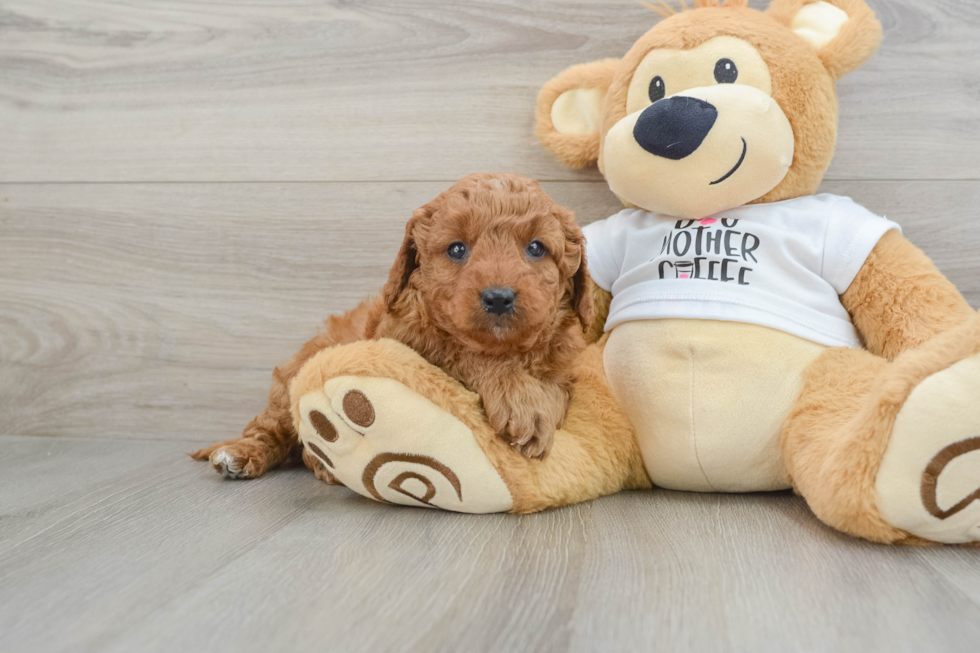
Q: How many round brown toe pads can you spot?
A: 3